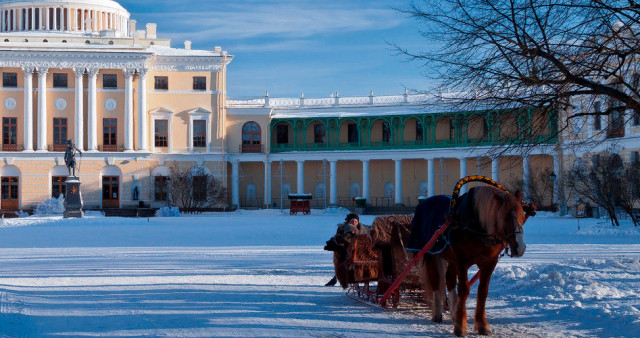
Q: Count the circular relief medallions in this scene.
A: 3